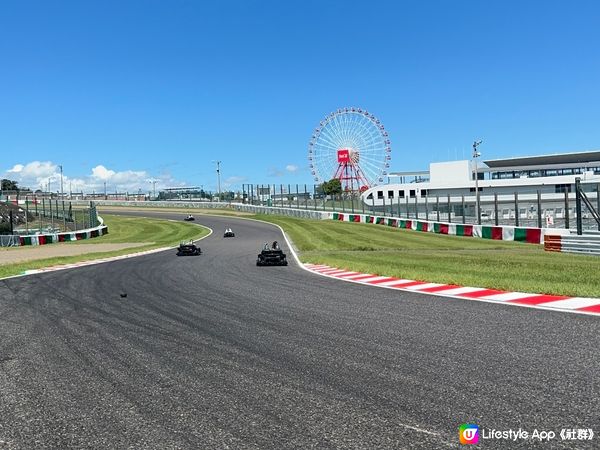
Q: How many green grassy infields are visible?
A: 2